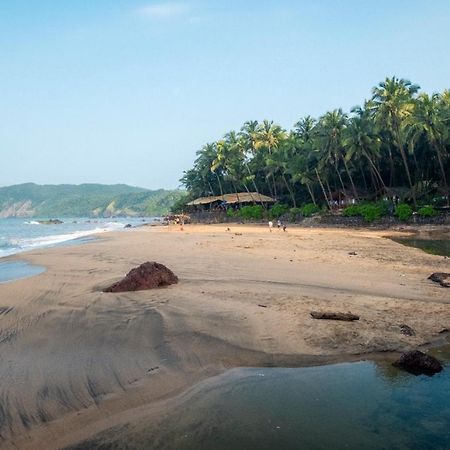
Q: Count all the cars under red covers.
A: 0